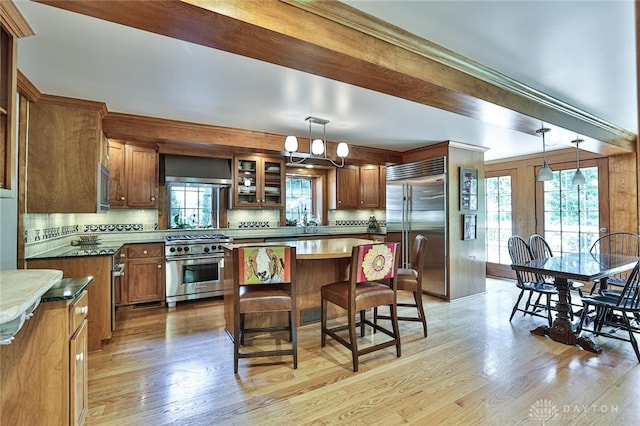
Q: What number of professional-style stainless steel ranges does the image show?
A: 1